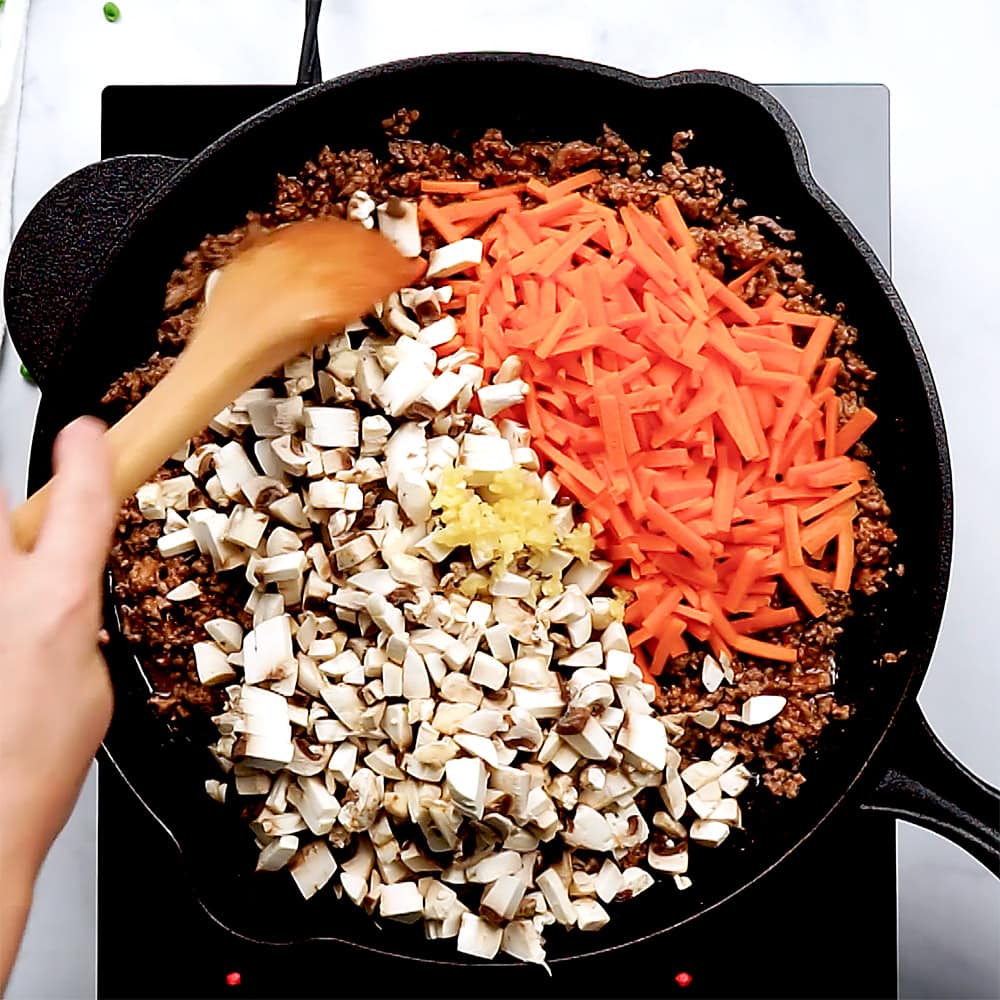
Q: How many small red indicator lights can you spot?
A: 2